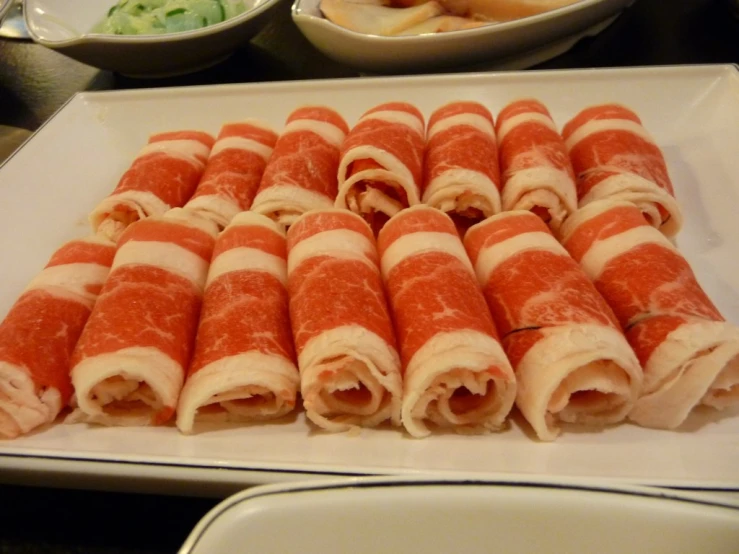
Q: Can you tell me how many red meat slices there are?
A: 14